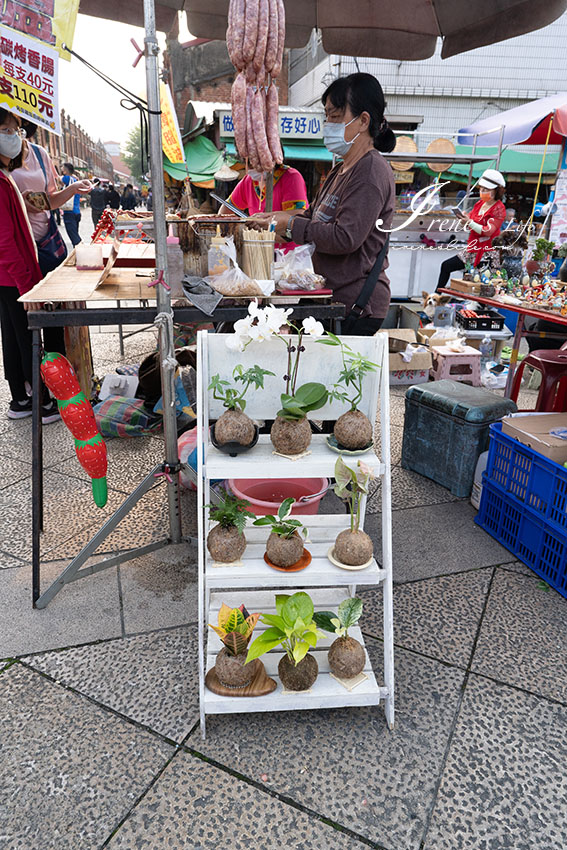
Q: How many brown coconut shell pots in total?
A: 9